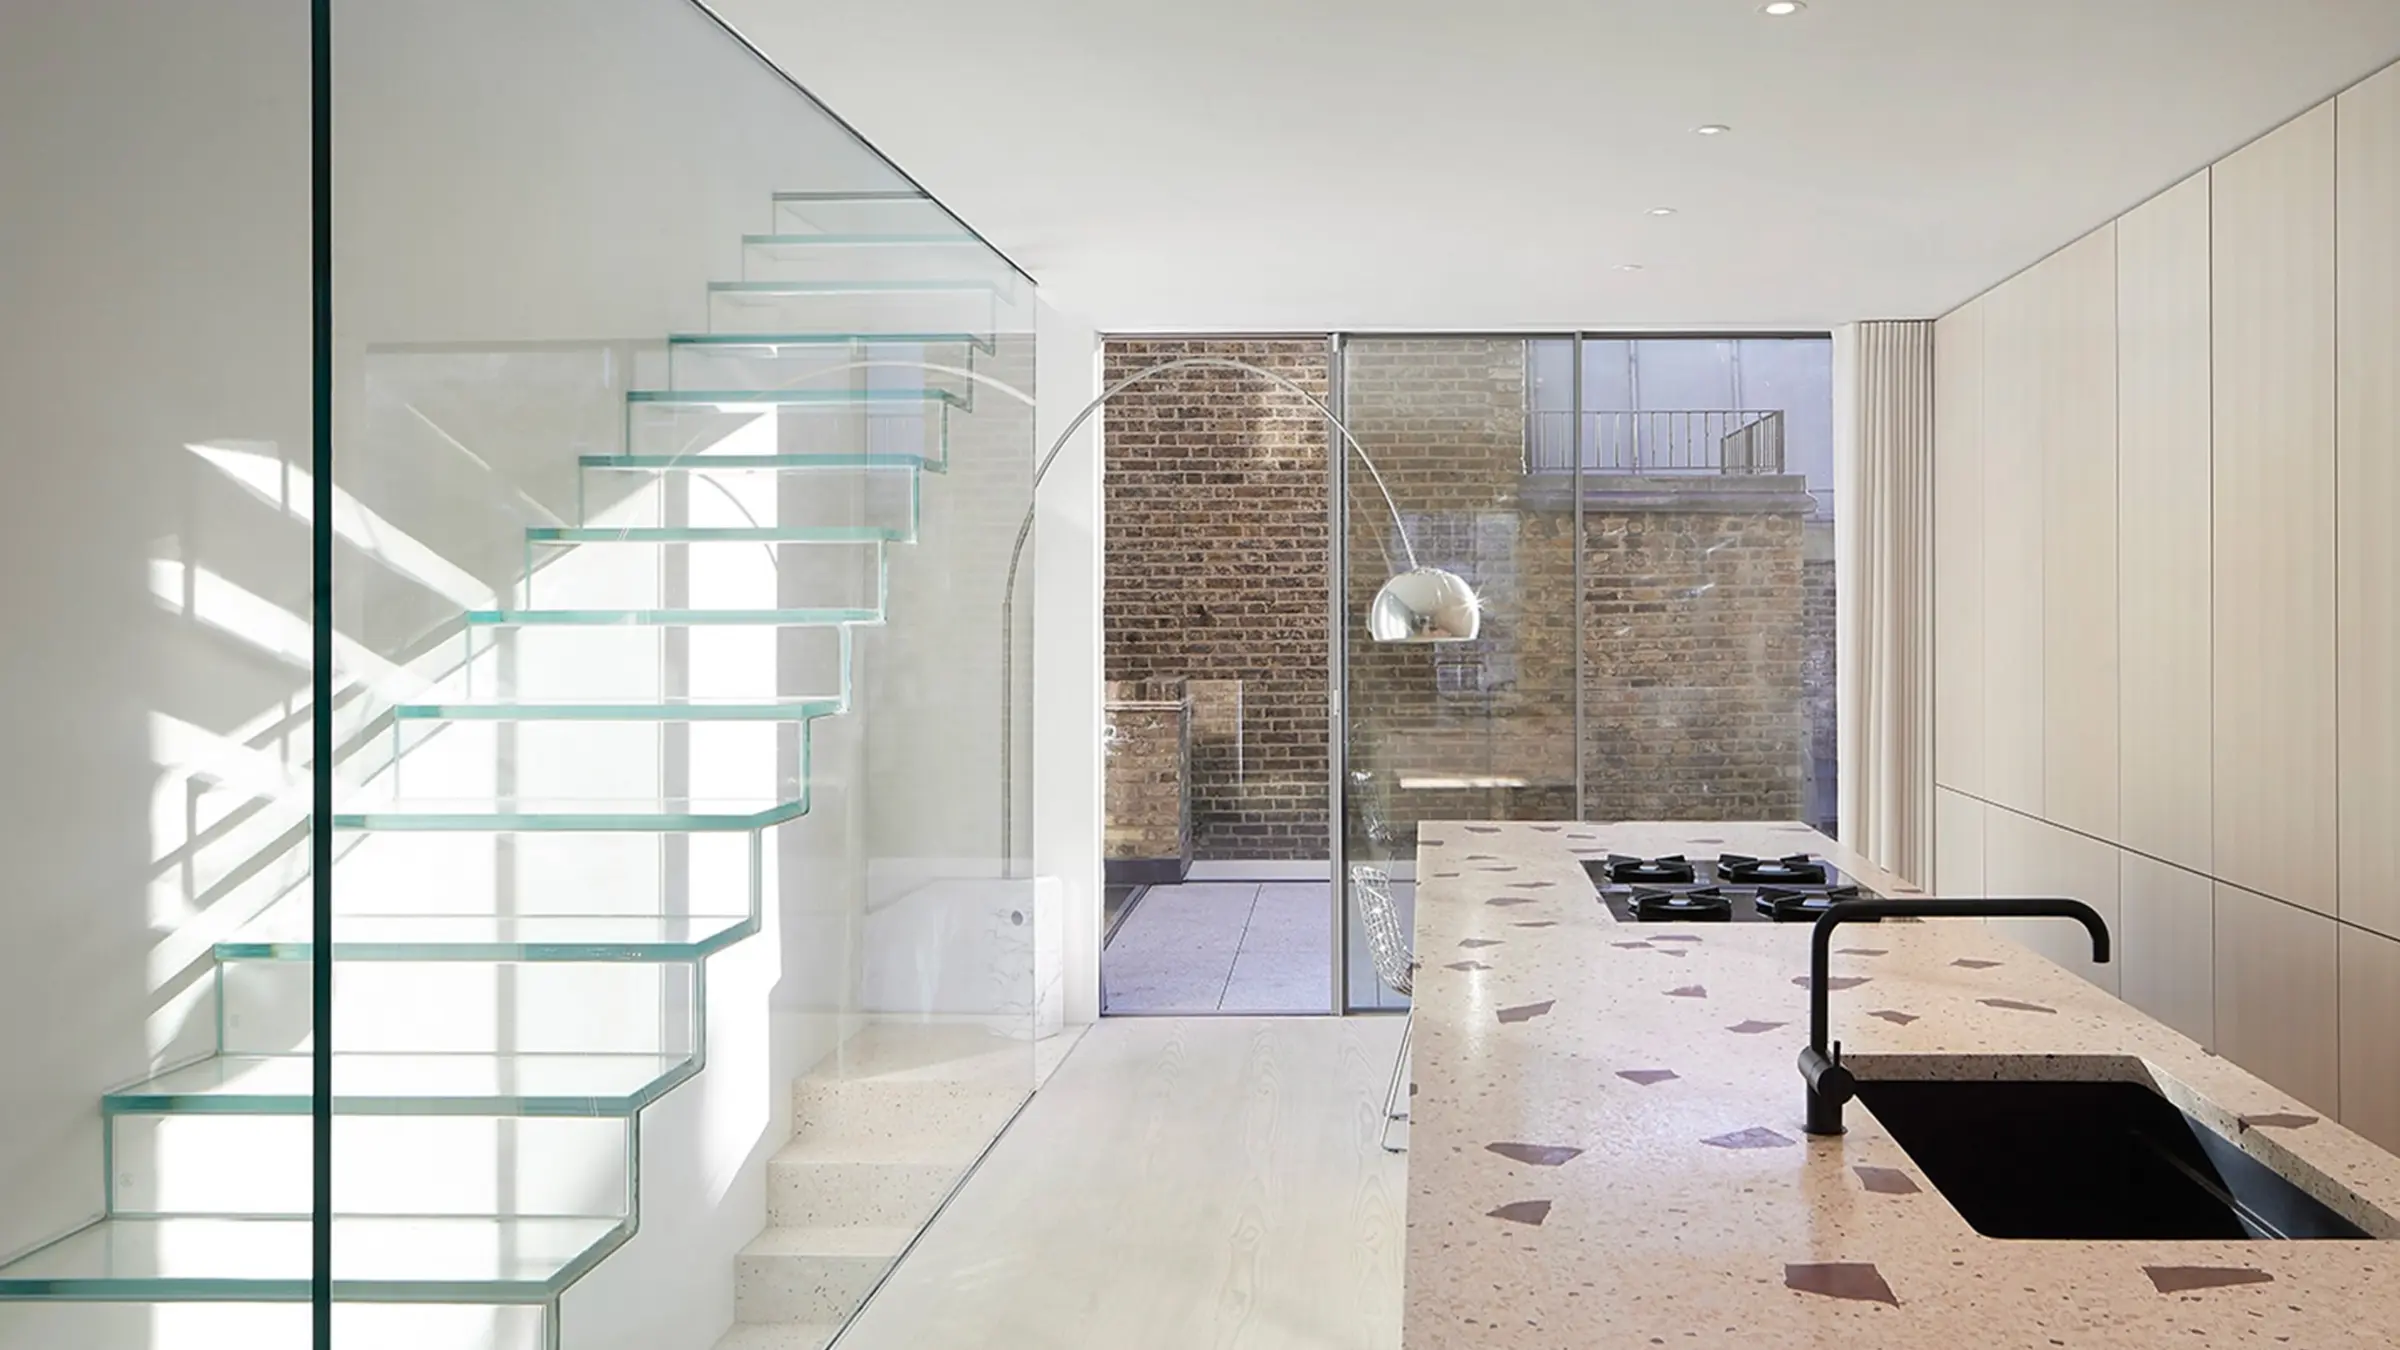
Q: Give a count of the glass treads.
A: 13